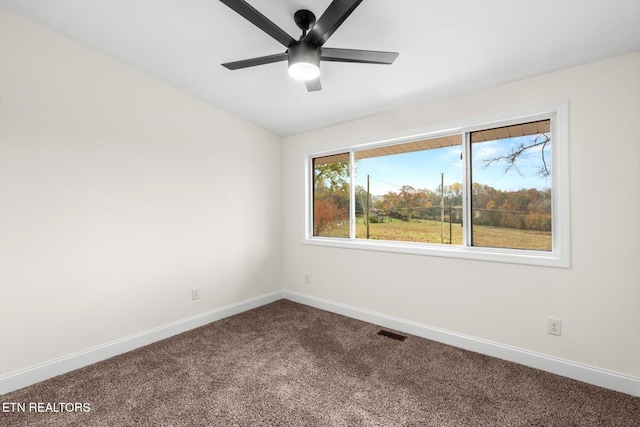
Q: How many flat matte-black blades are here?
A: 5